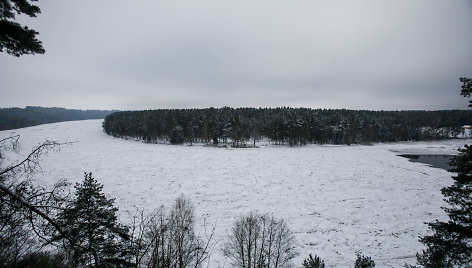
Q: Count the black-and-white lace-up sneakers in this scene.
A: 0